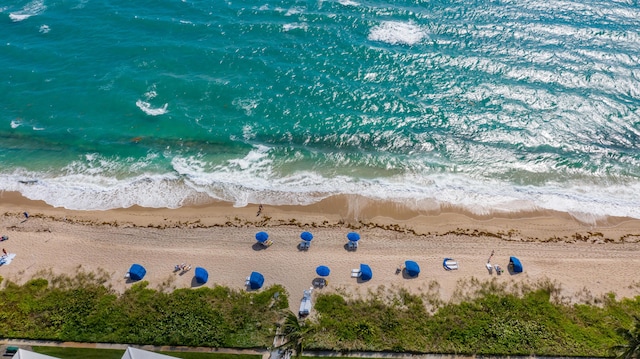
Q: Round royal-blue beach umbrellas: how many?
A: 4